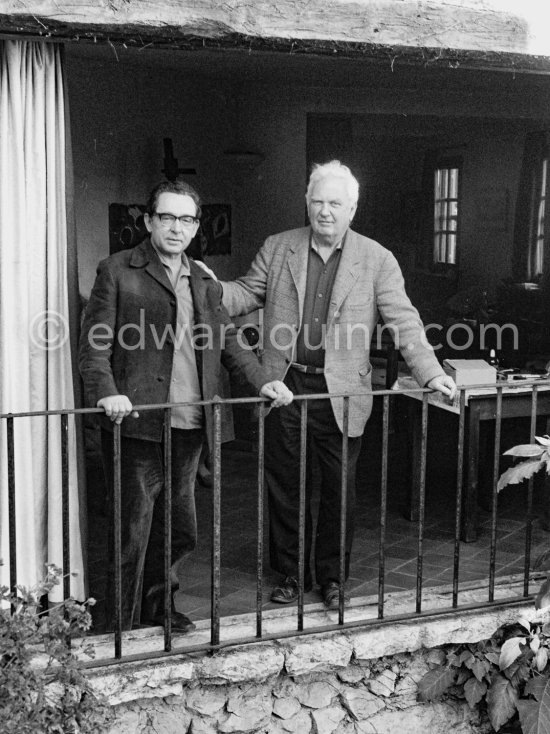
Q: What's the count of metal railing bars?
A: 13